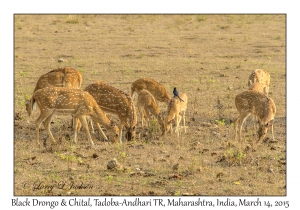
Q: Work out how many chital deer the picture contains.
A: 8